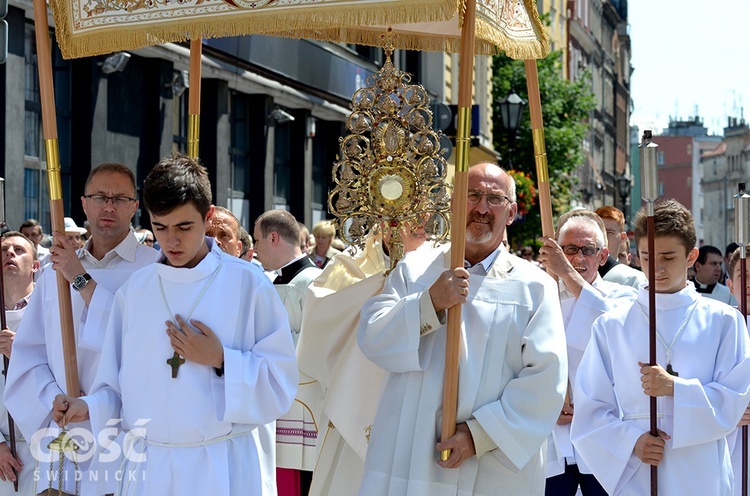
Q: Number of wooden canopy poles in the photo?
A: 4